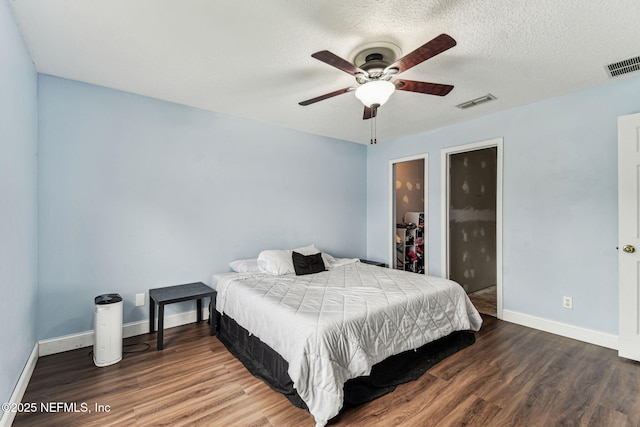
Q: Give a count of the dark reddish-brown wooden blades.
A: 5